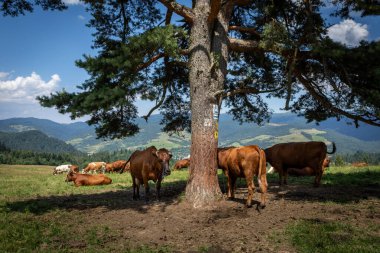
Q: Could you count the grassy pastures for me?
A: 1